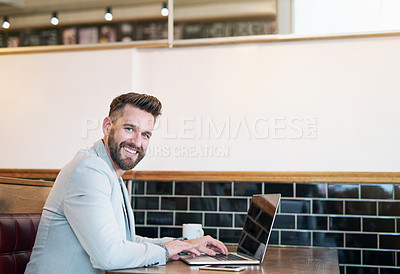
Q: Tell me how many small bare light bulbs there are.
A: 4